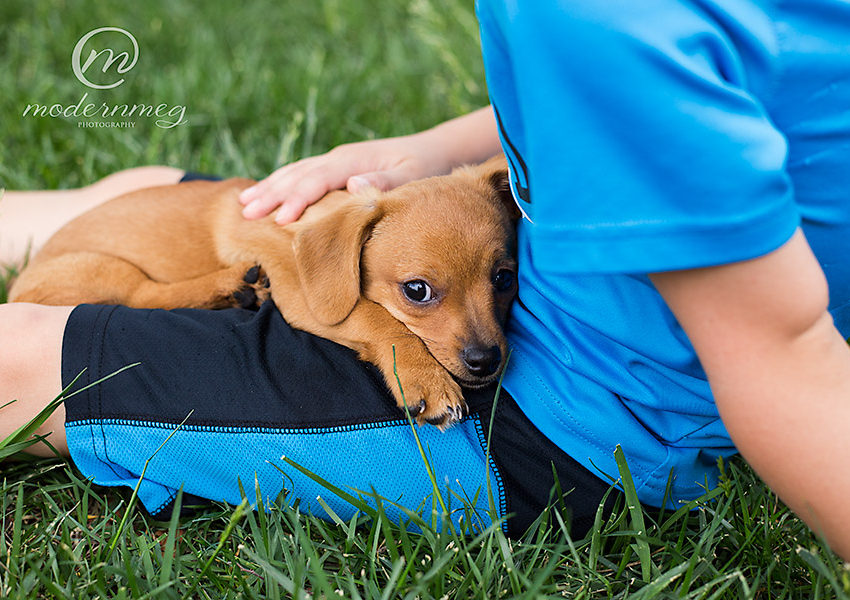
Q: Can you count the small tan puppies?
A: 1